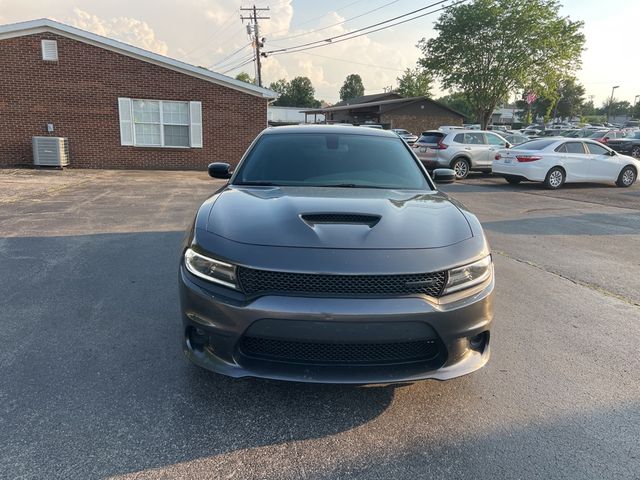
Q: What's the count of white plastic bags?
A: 0